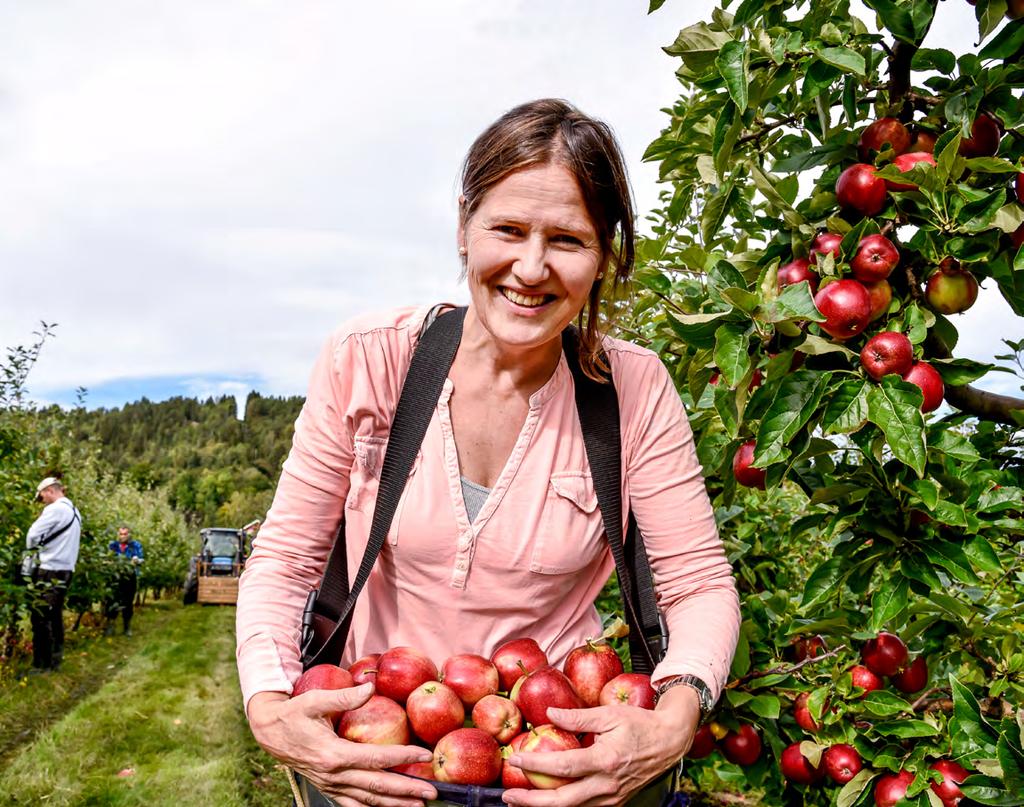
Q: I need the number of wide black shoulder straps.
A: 2